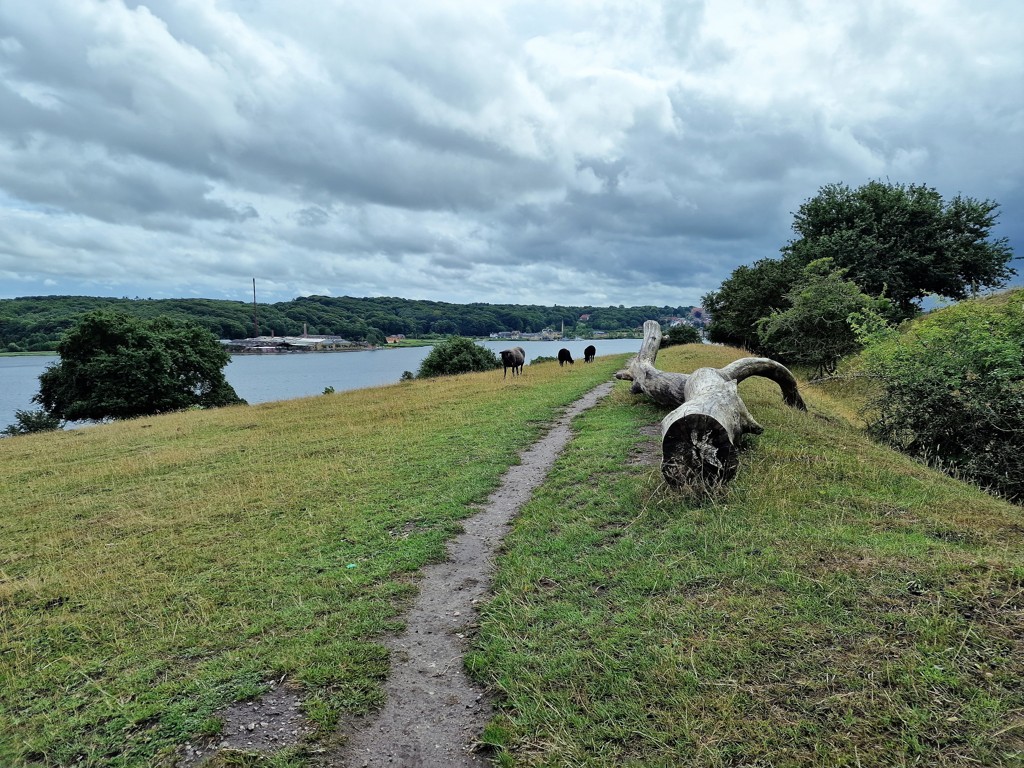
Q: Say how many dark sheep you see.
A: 3